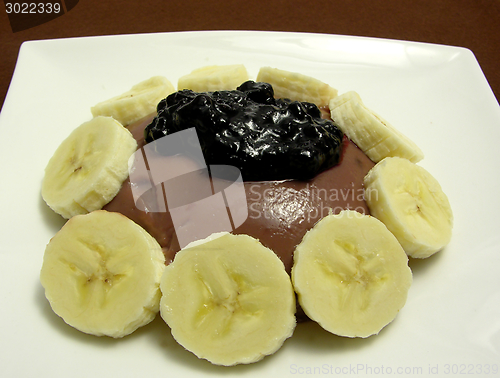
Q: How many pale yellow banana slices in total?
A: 9